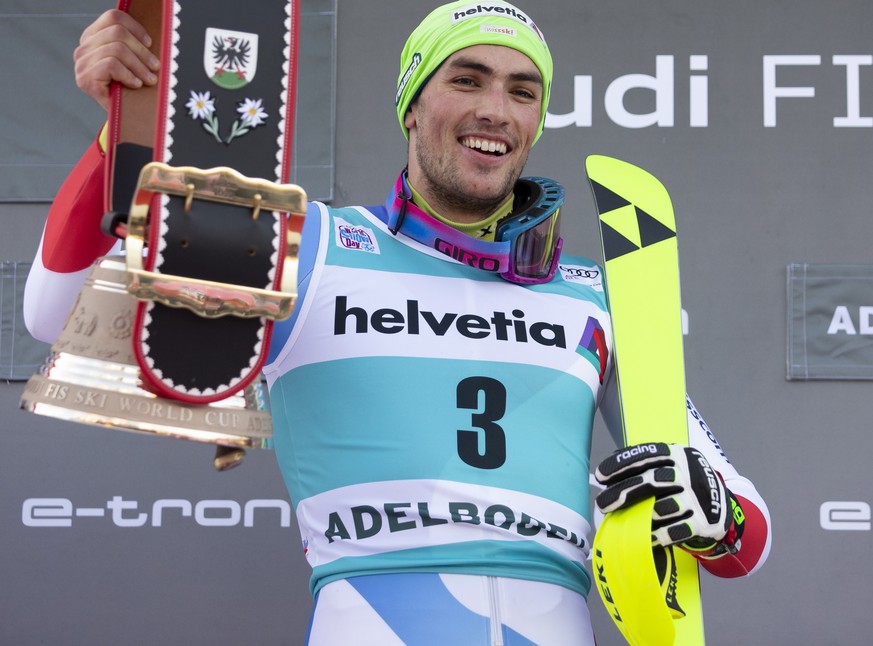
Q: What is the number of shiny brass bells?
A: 1